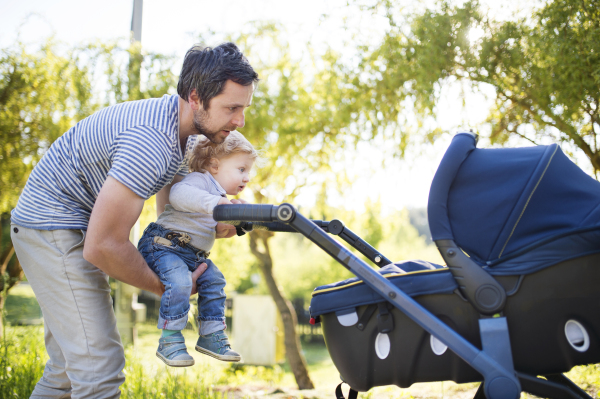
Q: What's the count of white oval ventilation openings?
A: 3